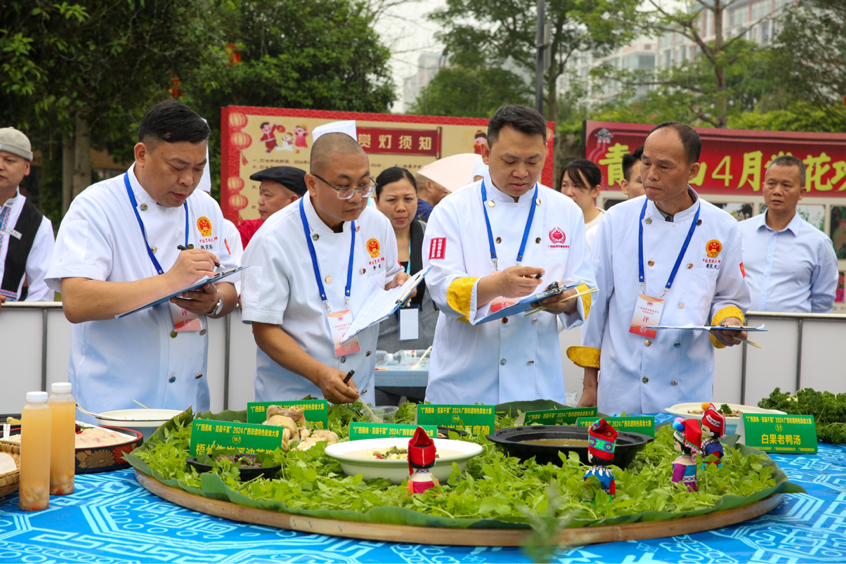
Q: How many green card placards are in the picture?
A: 7